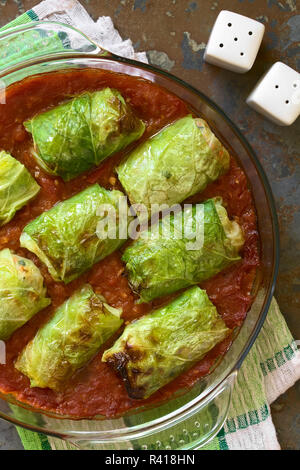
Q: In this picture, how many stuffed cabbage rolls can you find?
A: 8